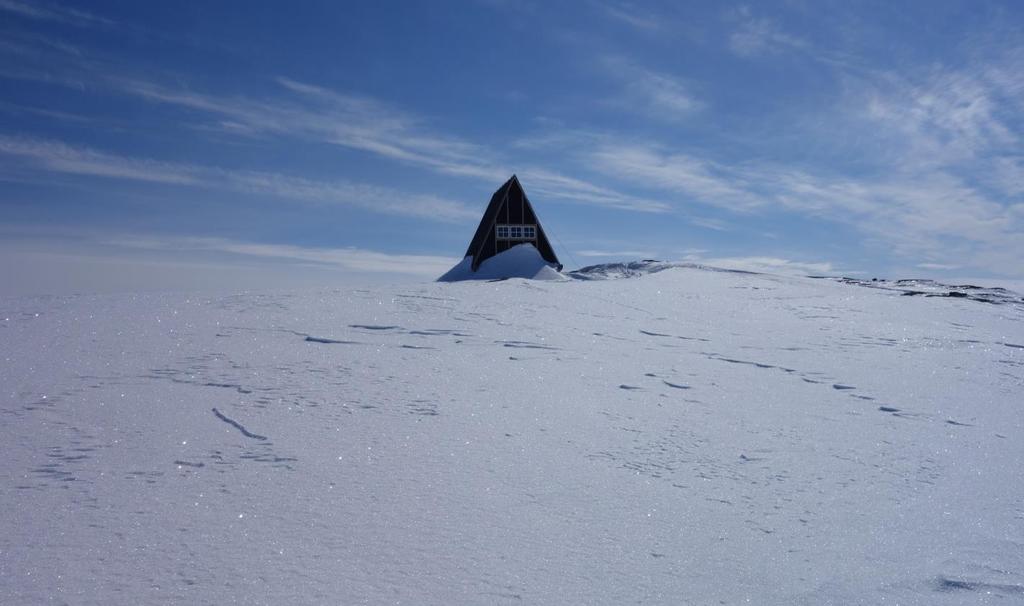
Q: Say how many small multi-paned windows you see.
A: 3